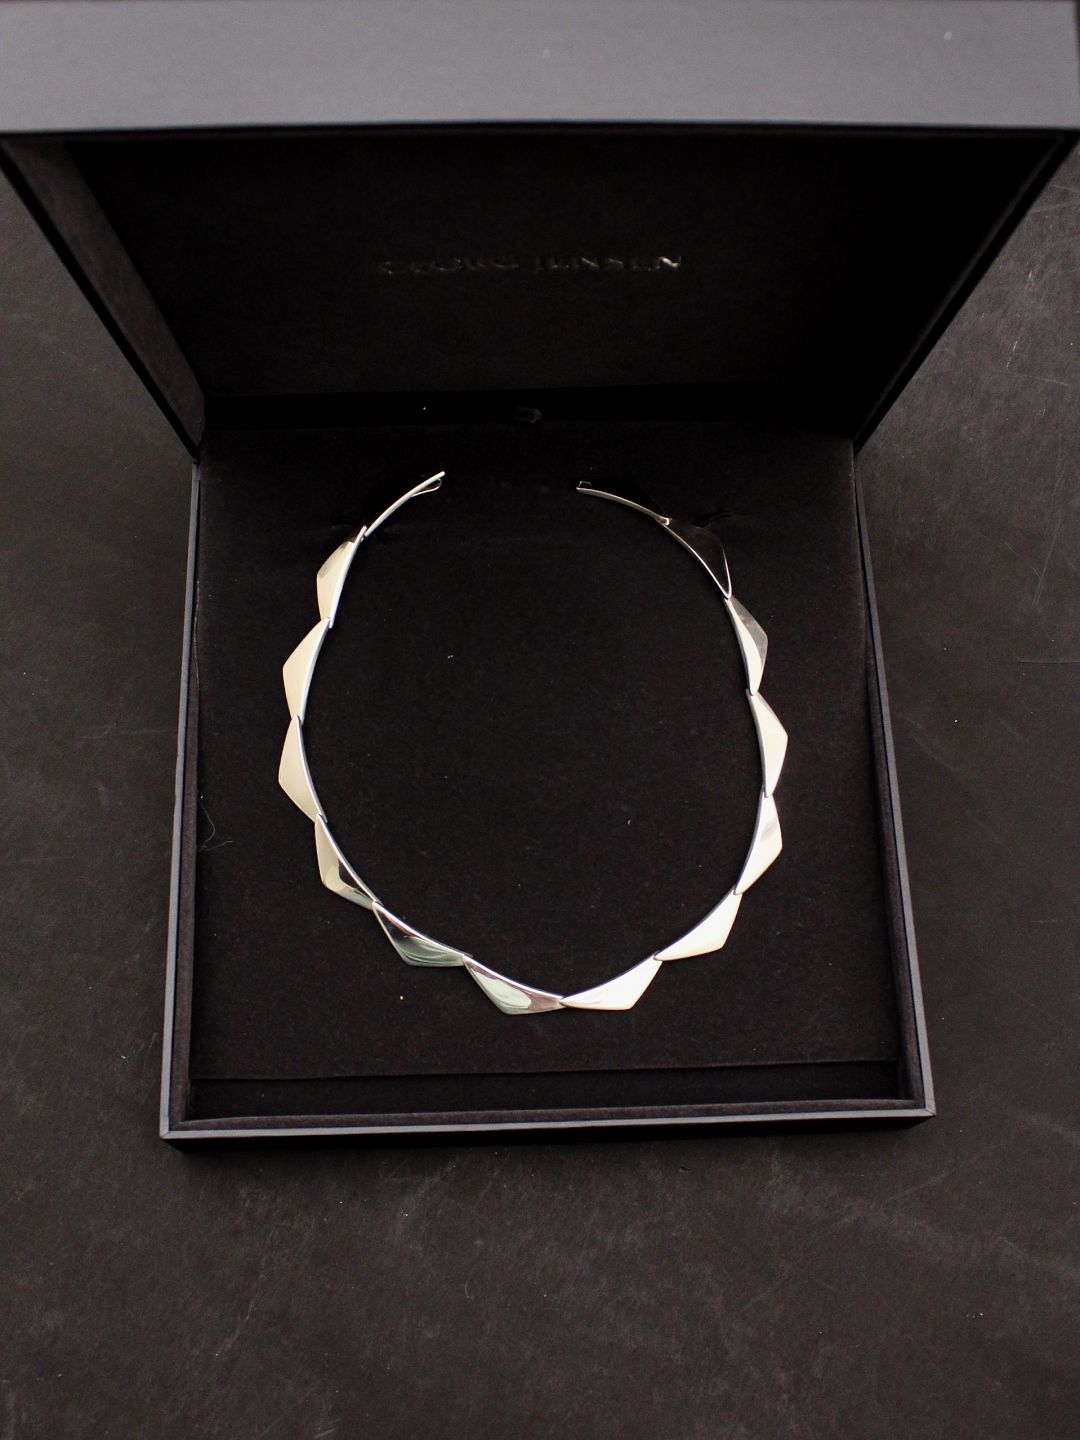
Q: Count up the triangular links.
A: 12